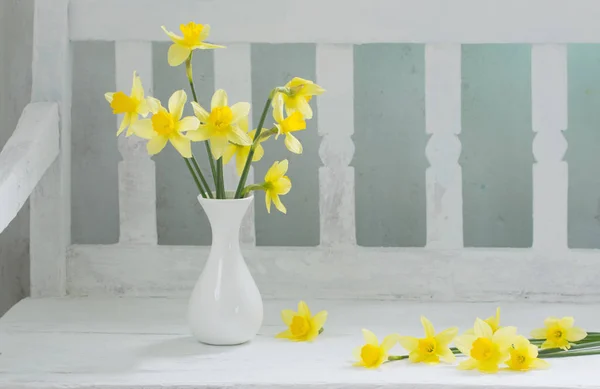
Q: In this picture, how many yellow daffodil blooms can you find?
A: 15